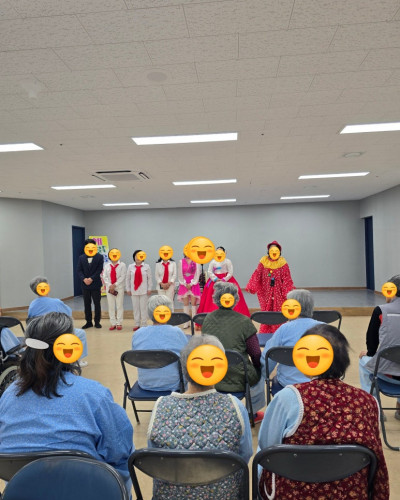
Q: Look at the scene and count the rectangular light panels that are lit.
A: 9